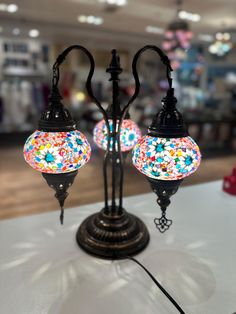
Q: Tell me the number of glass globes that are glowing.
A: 3